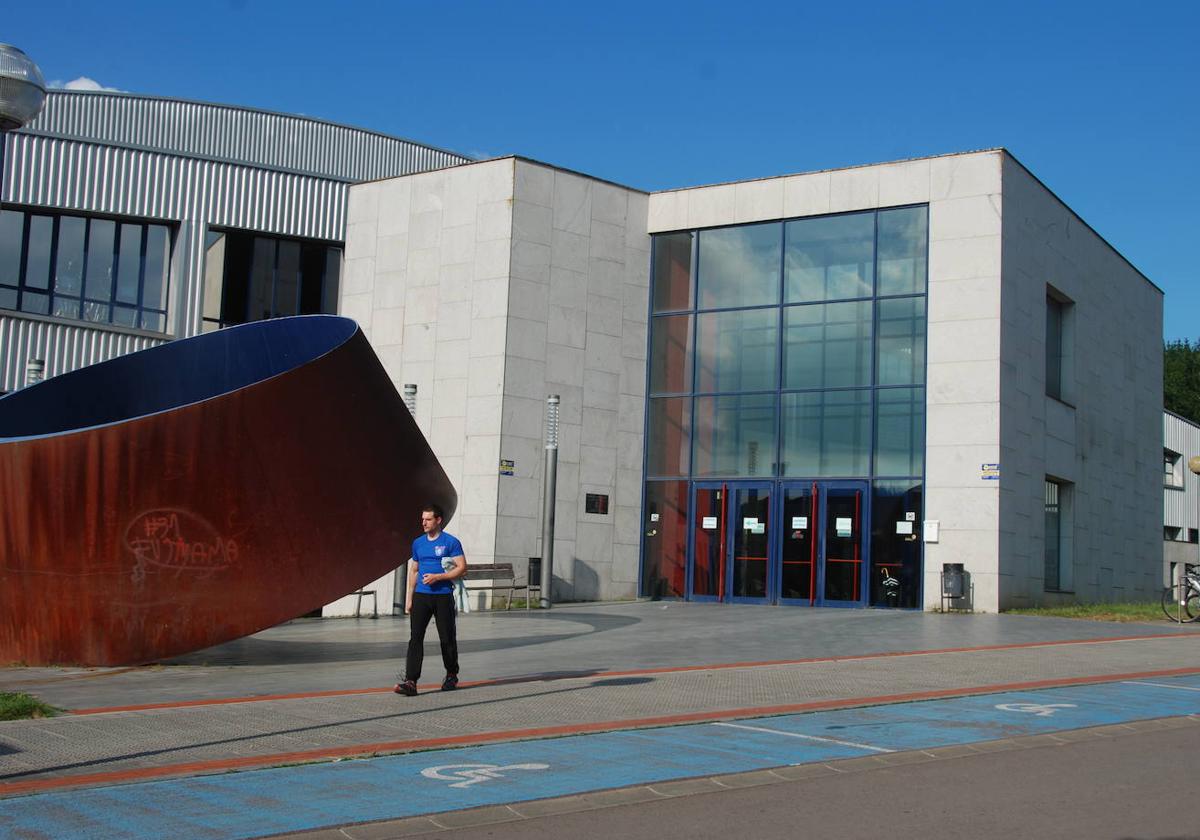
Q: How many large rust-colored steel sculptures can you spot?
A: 1